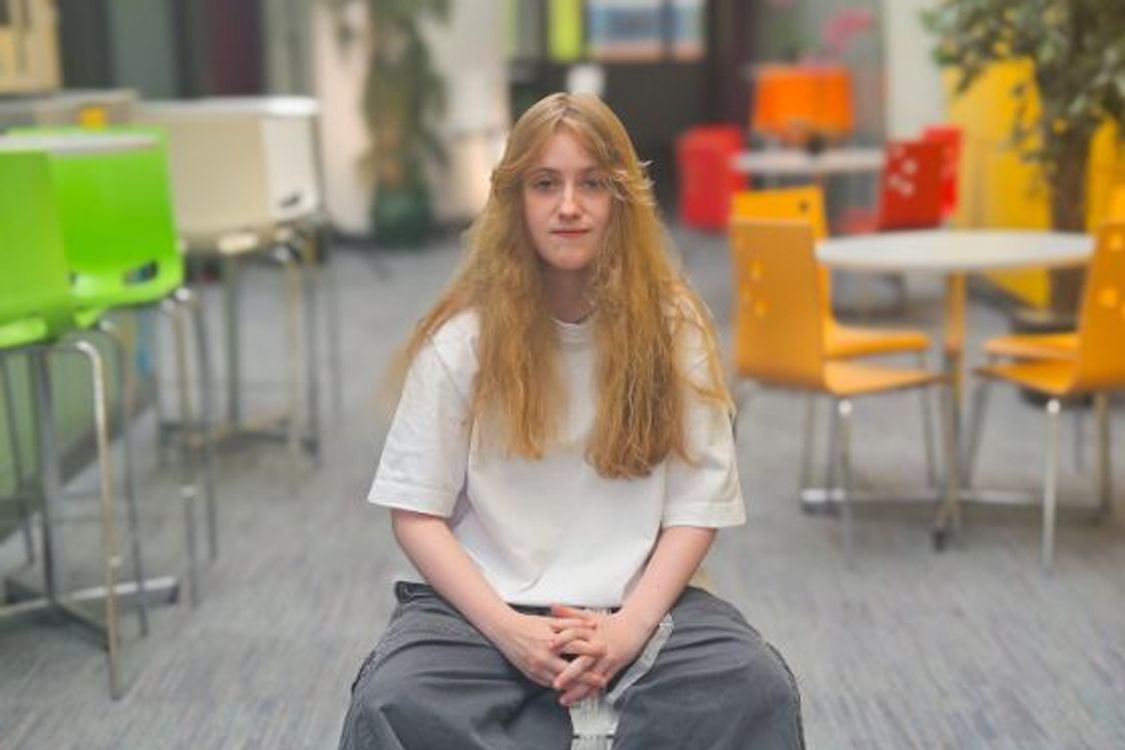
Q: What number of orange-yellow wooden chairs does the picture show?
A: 4